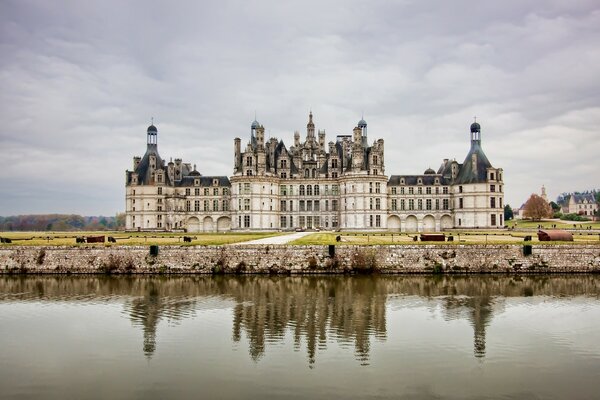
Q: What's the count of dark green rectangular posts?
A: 3